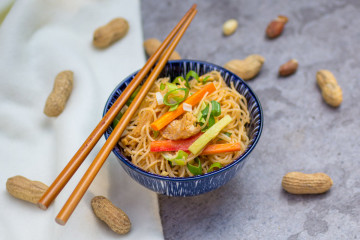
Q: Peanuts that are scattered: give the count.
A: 11